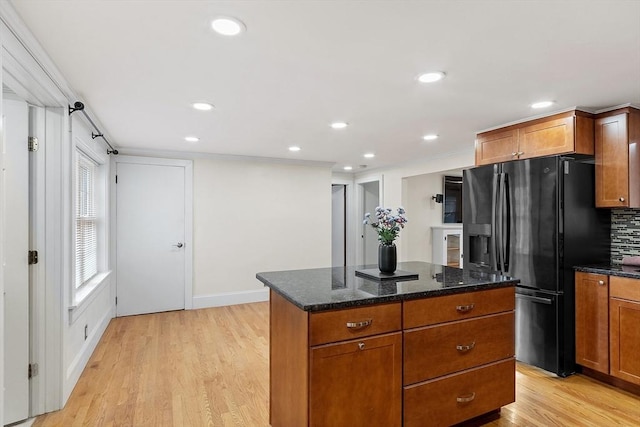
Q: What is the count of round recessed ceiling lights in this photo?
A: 10